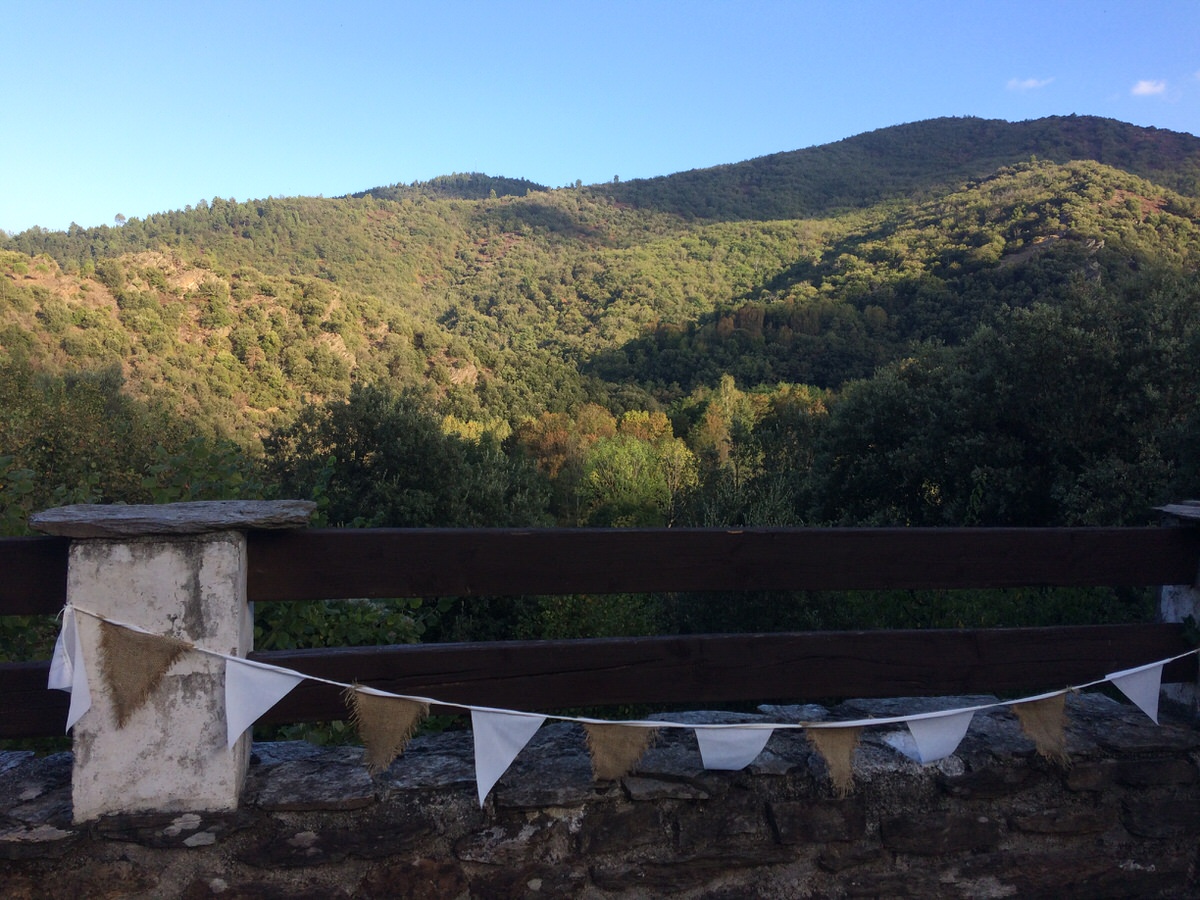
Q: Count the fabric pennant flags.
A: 11